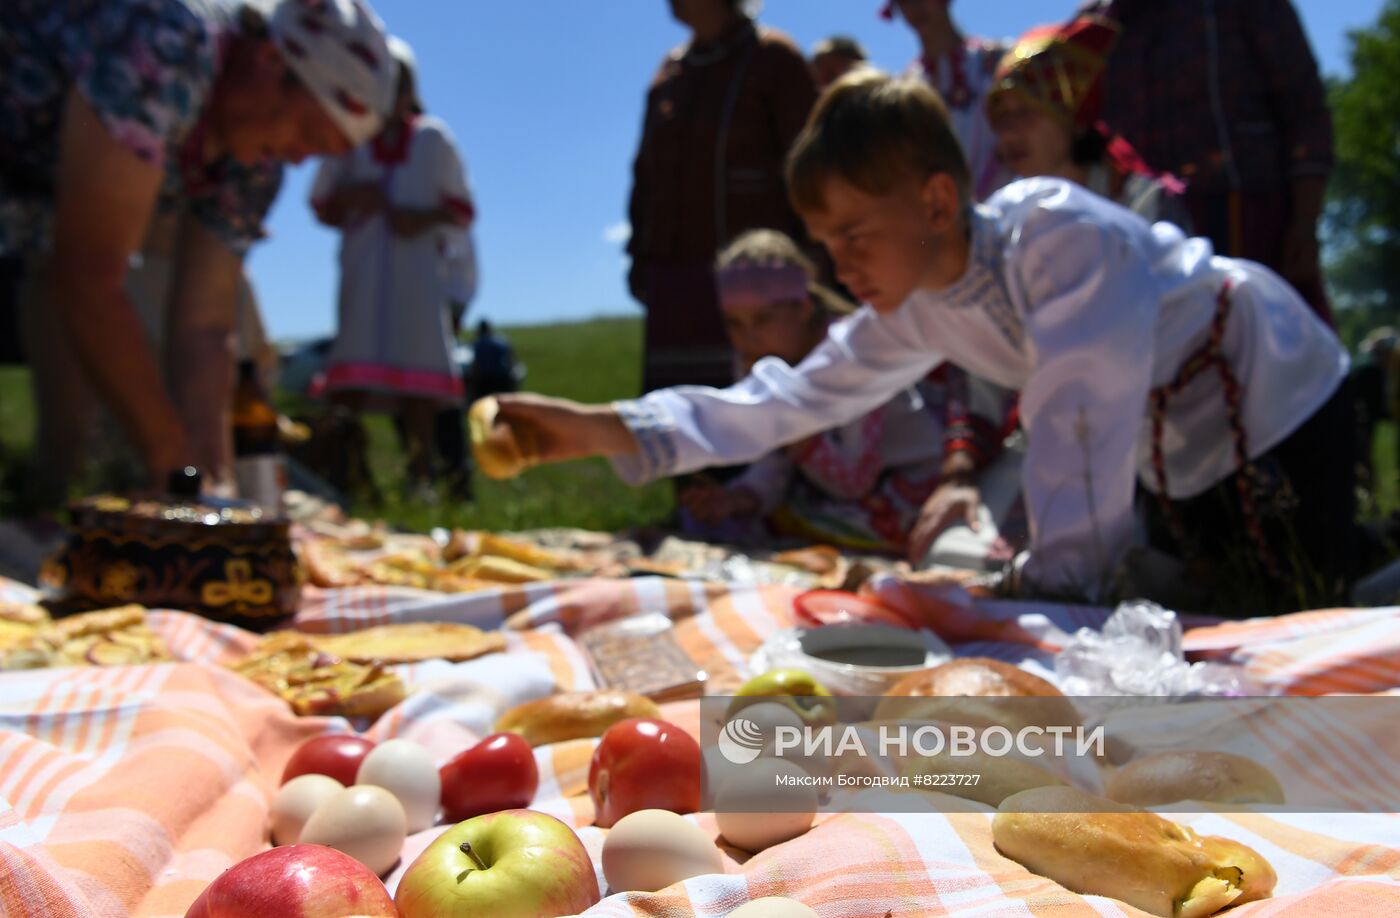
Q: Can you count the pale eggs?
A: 7